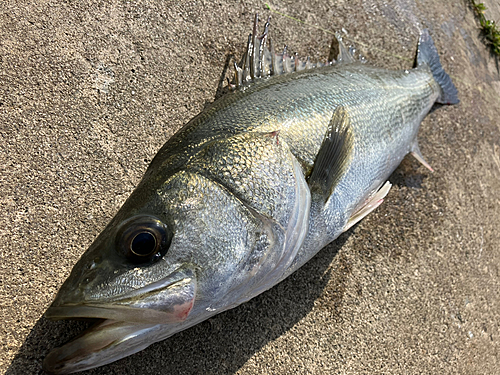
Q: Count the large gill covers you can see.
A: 1